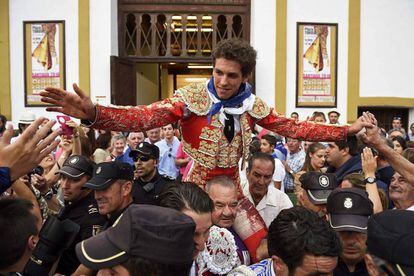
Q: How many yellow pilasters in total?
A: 4